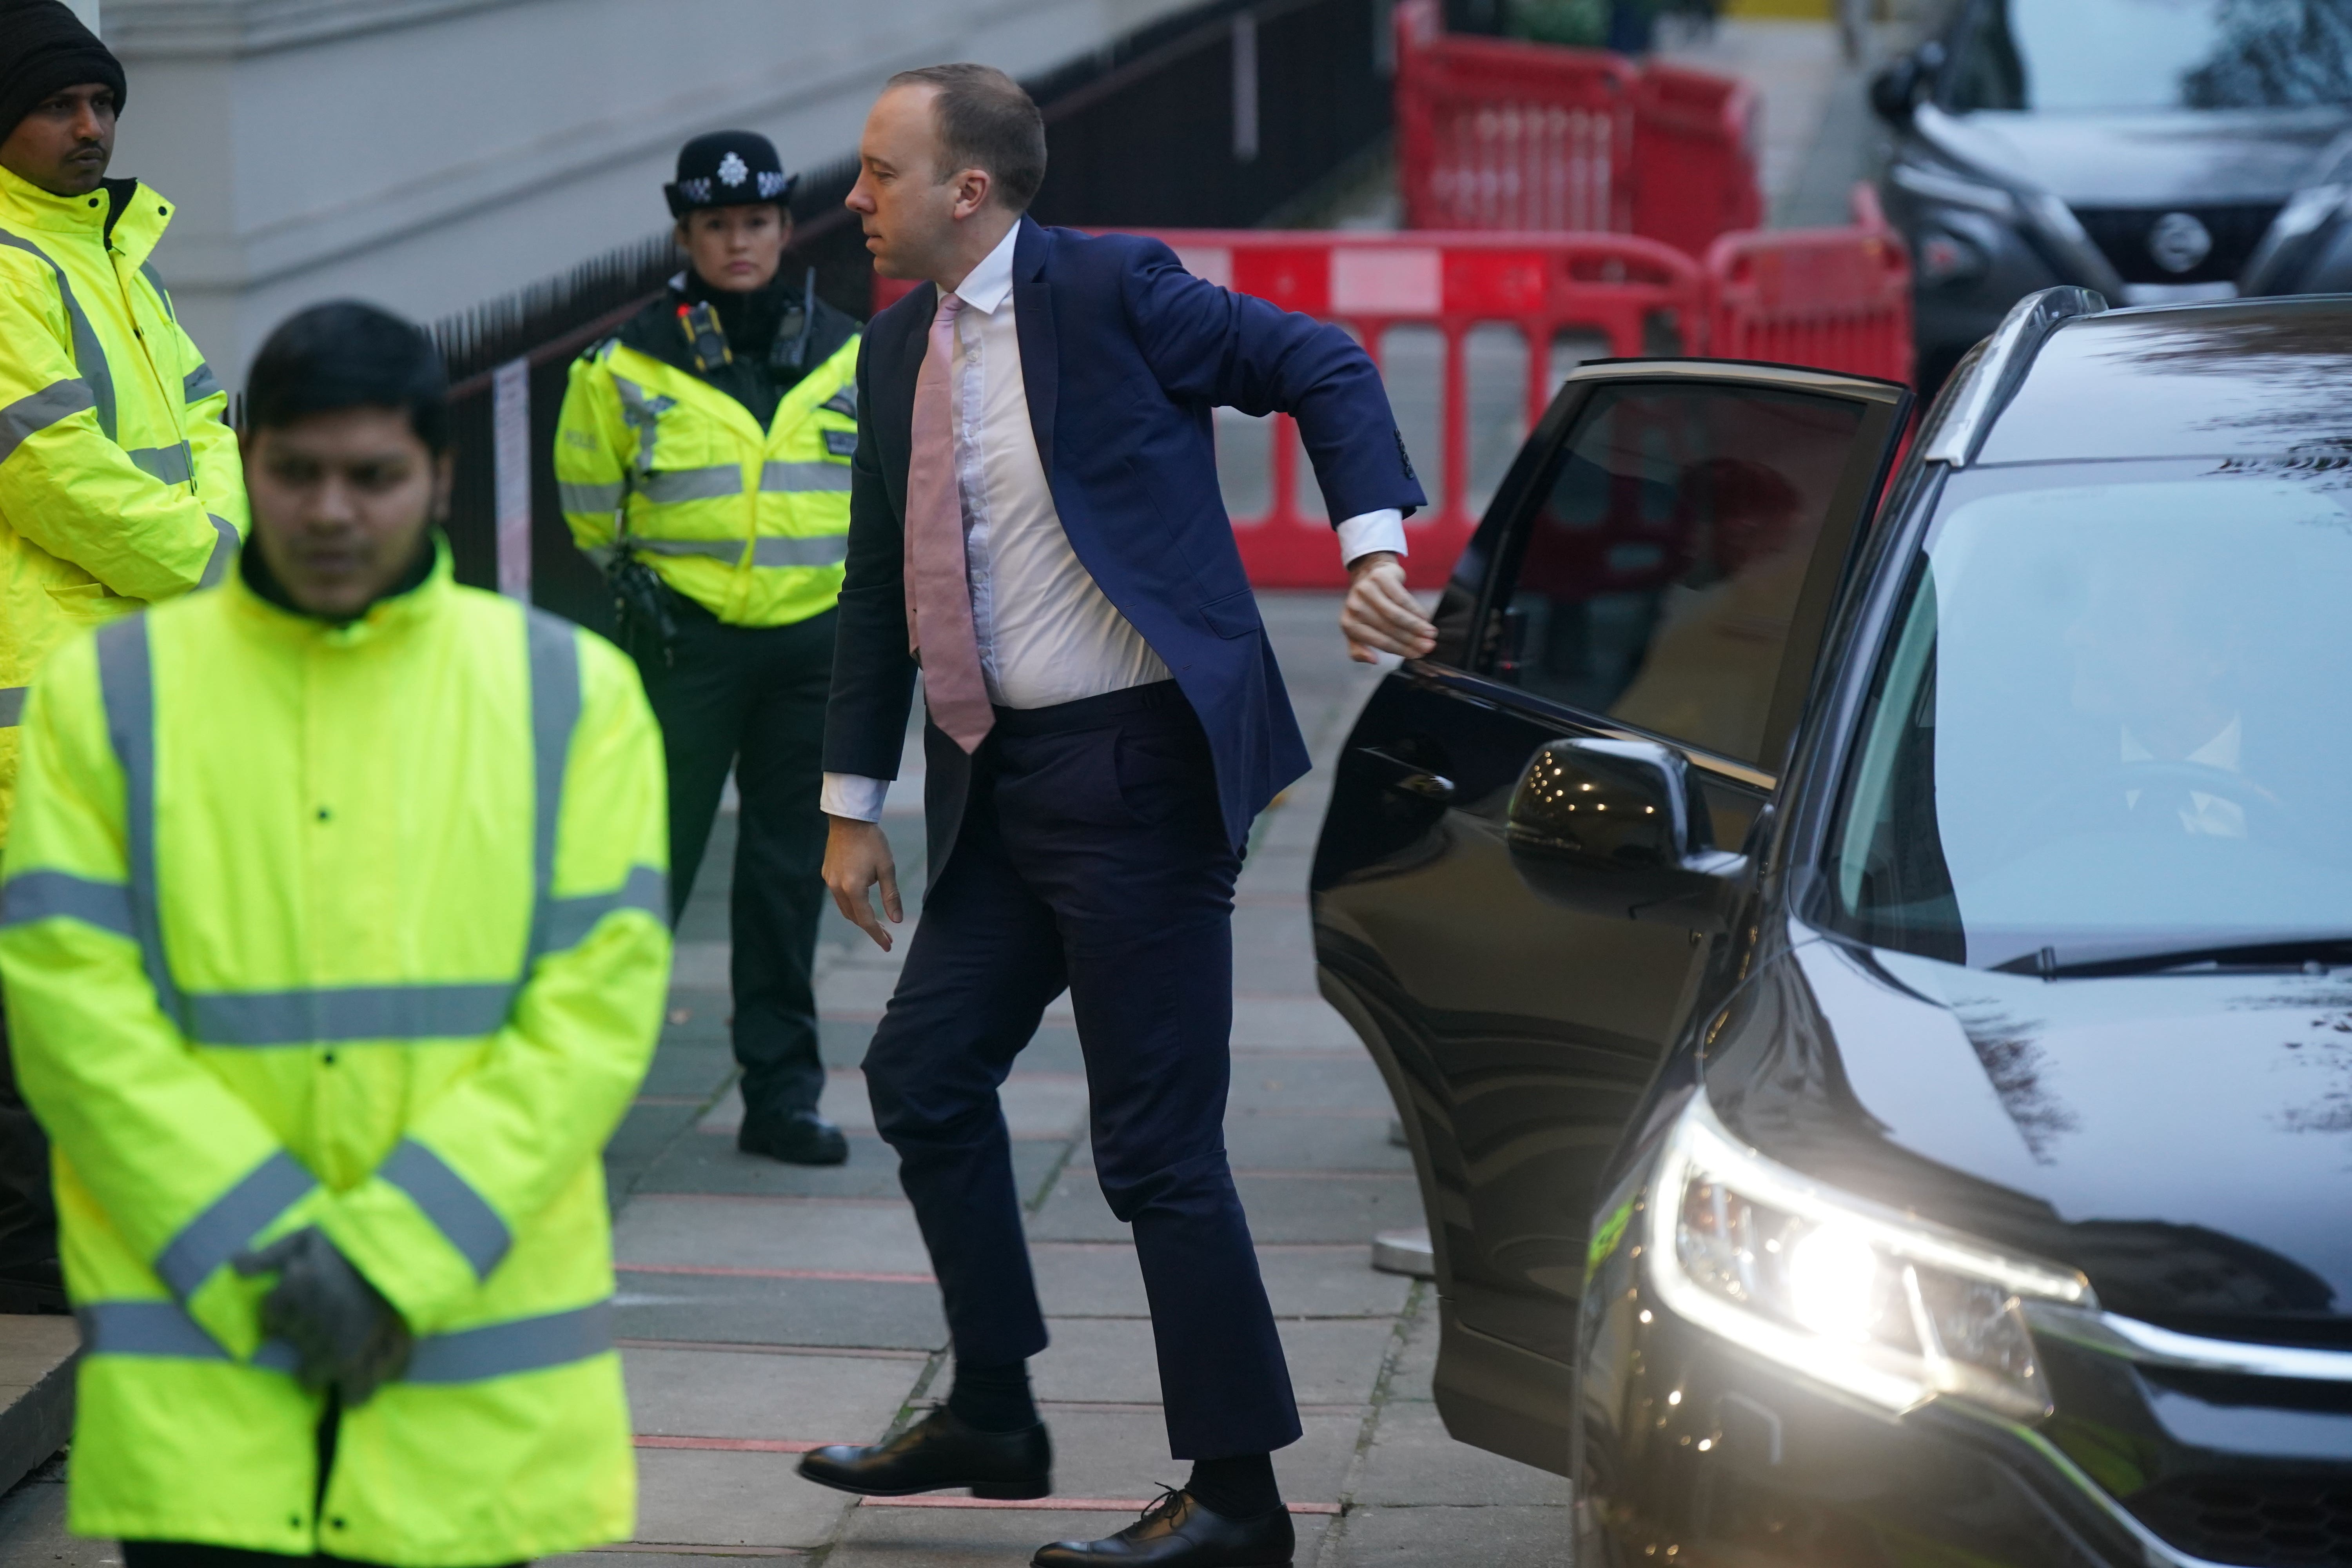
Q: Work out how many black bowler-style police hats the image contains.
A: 1